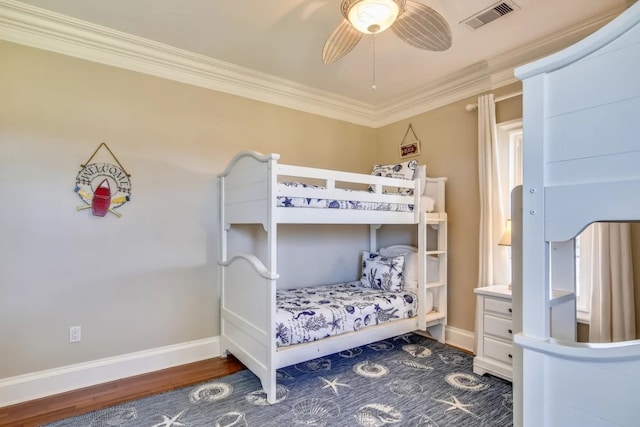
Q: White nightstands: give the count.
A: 1